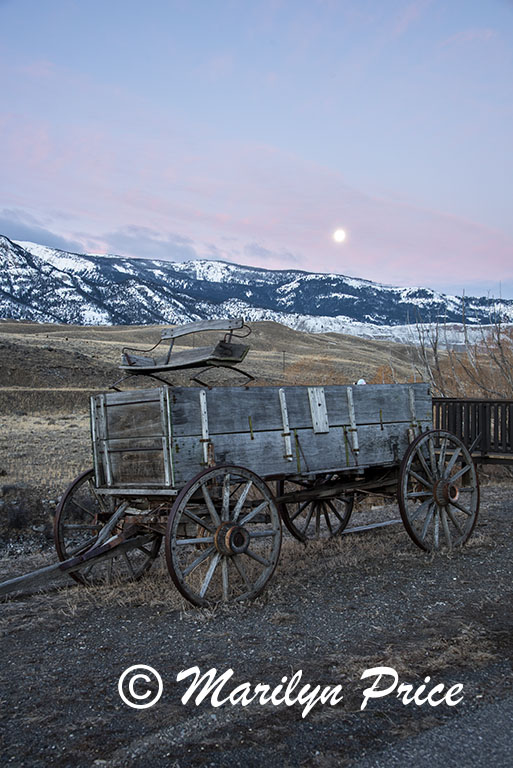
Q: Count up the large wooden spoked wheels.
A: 4